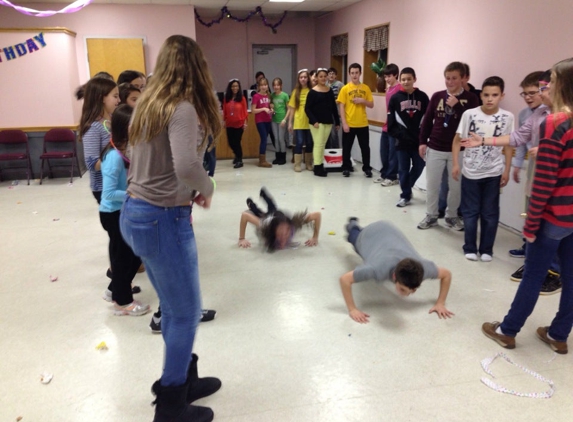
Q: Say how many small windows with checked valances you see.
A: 2